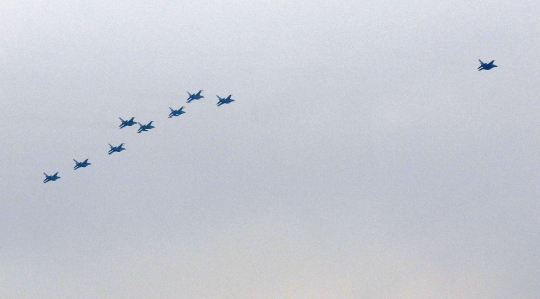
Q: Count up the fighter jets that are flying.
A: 9